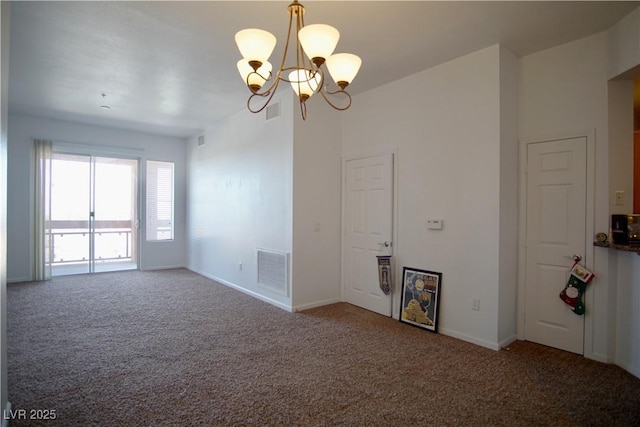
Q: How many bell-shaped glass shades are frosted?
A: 5